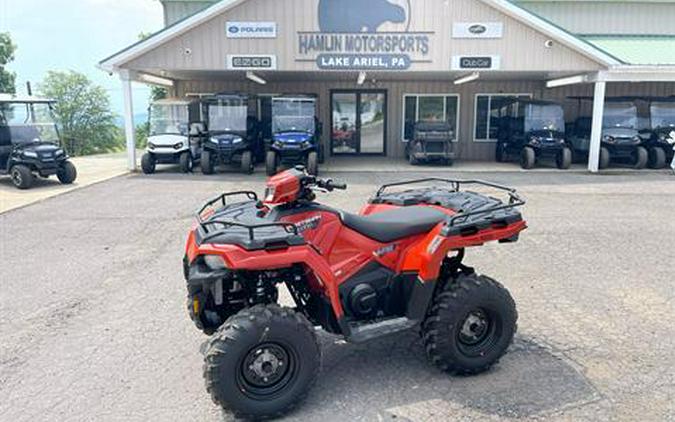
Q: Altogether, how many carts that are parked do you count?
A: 8